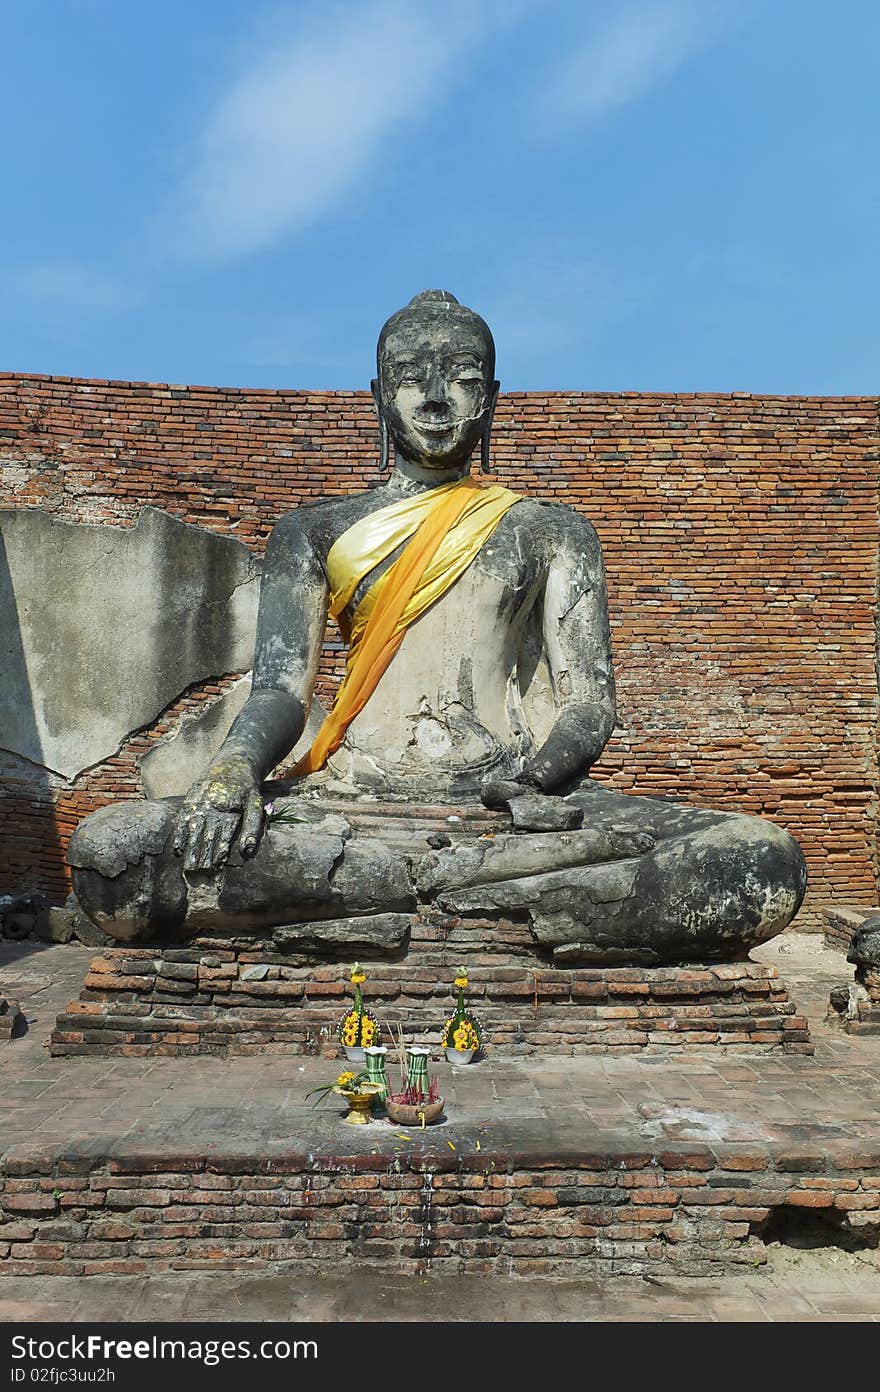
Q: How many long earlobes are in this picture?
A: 2